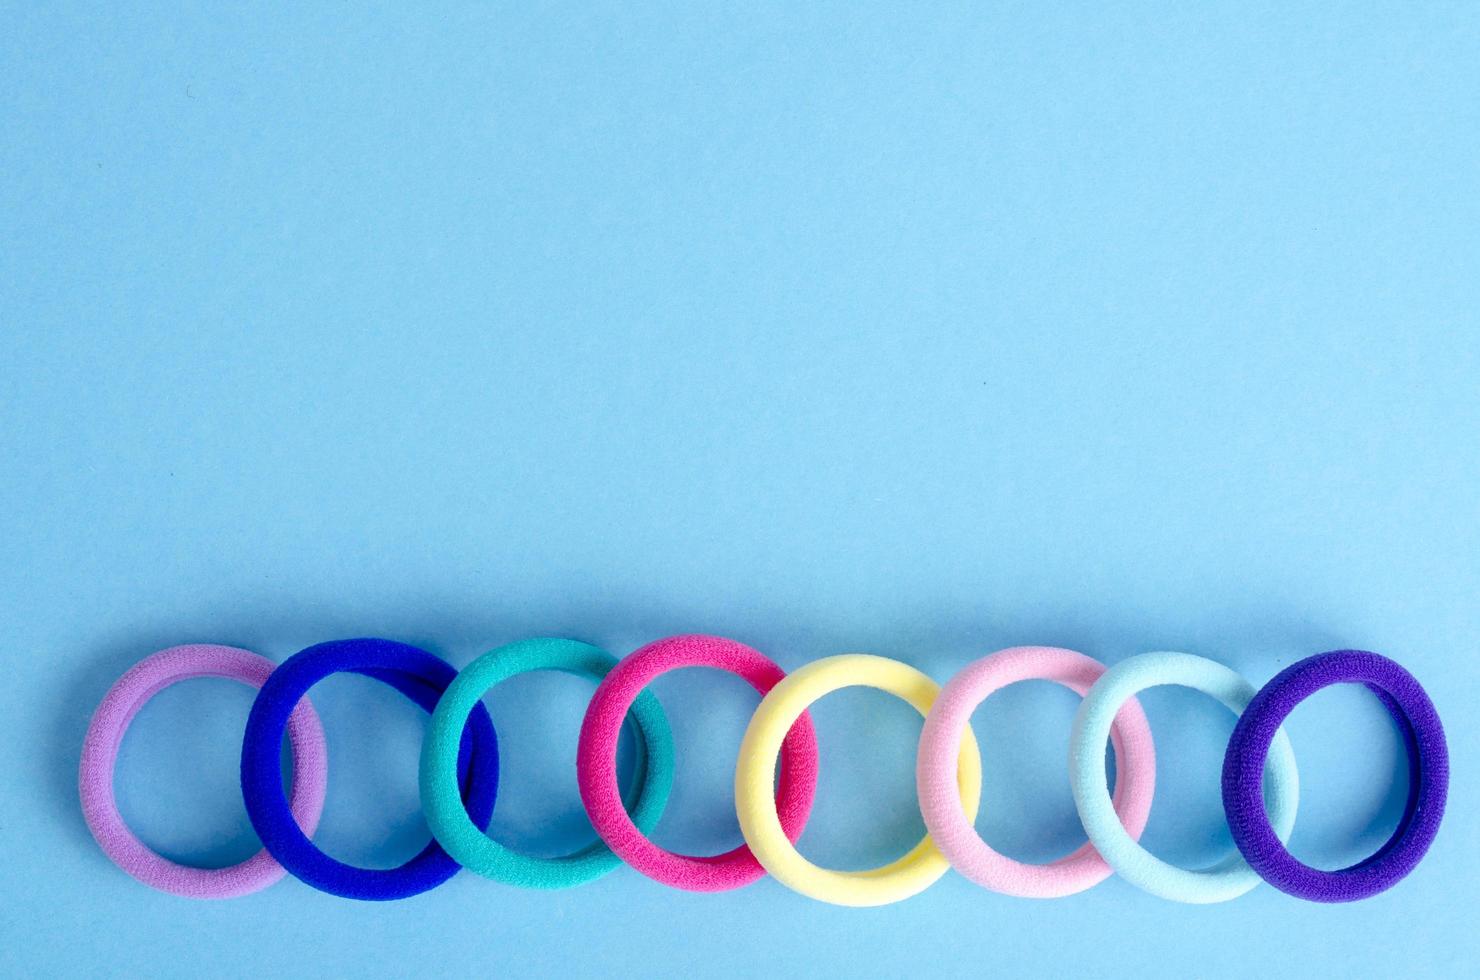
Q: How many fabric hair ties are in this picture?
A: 8